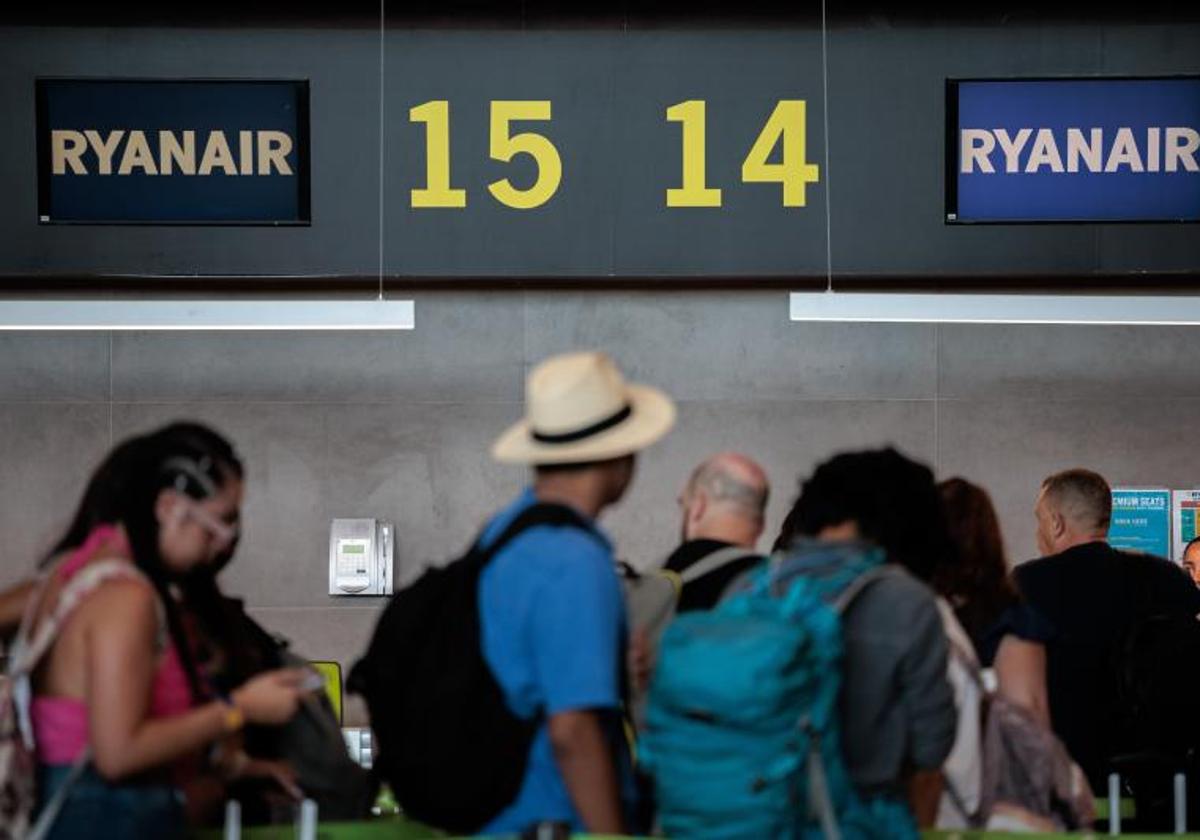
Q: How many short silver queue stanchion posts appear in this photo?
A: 4